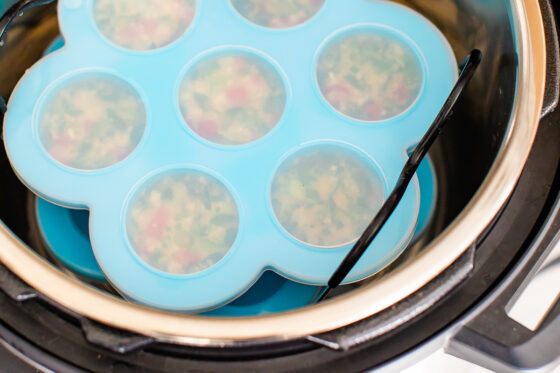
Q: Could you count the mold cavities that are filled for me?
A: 7